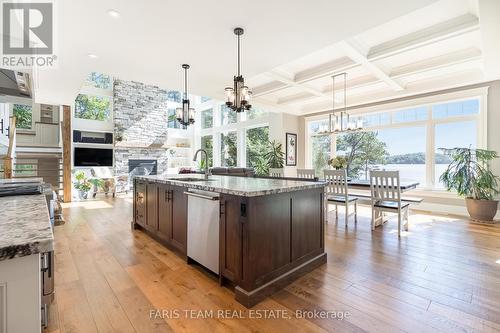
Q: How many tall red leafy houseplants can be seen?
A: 0